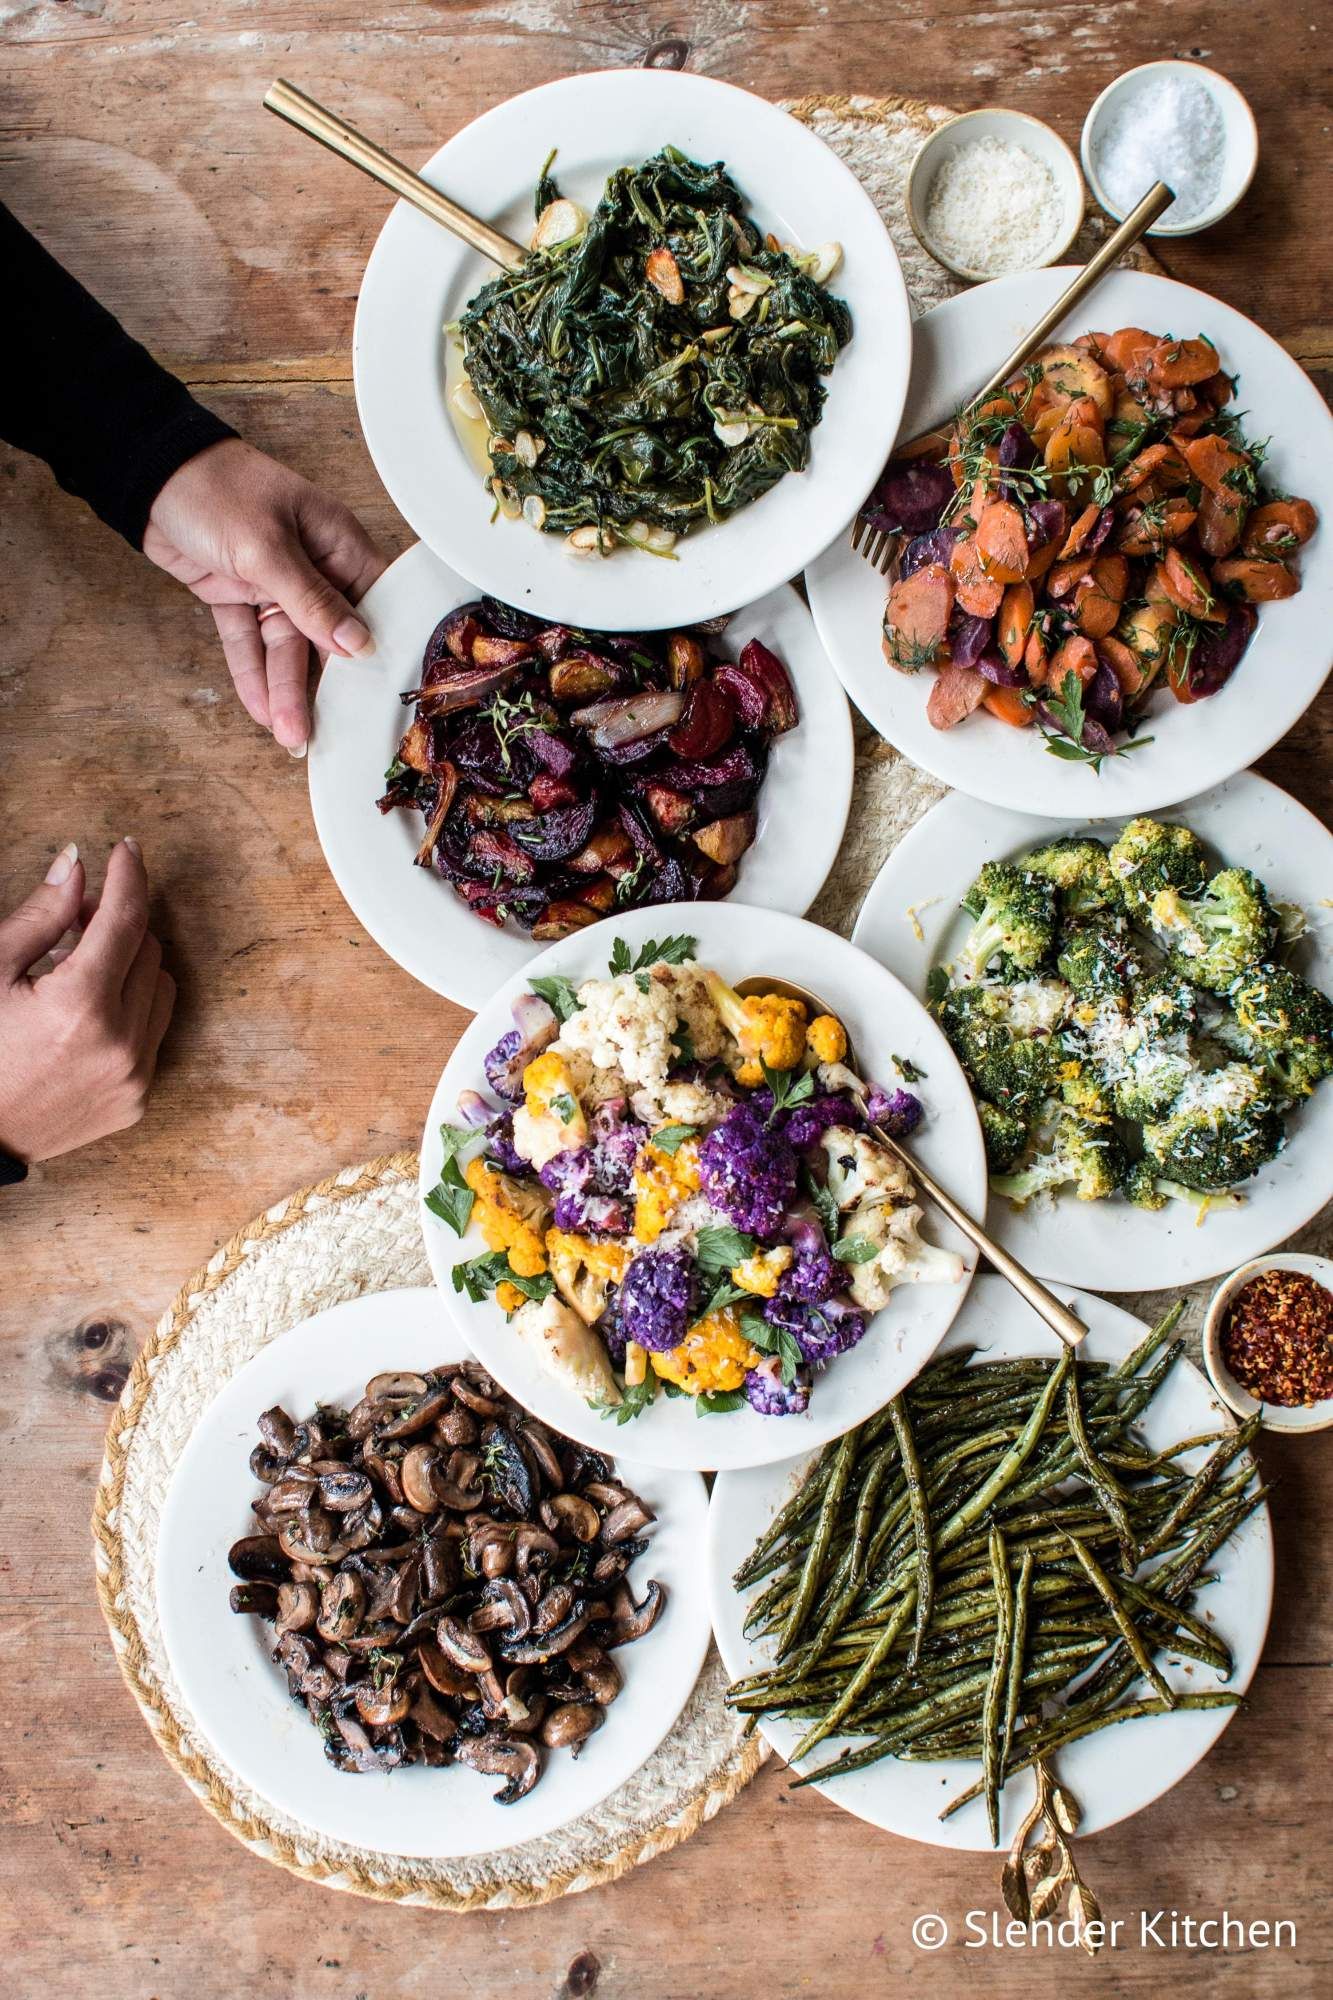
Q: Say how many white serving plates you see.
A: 7